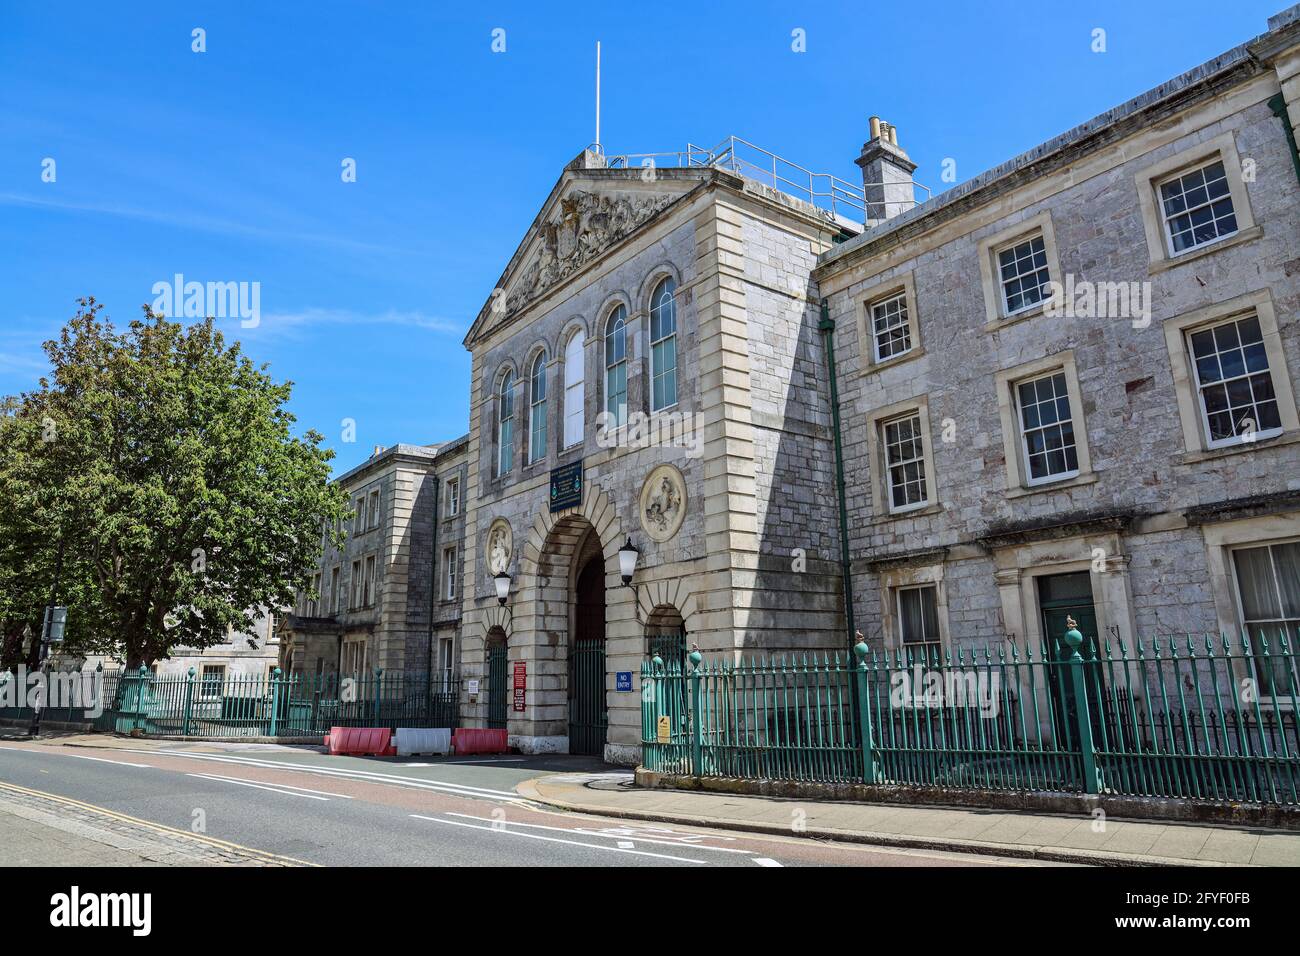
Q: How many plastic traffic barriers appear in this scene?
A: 3